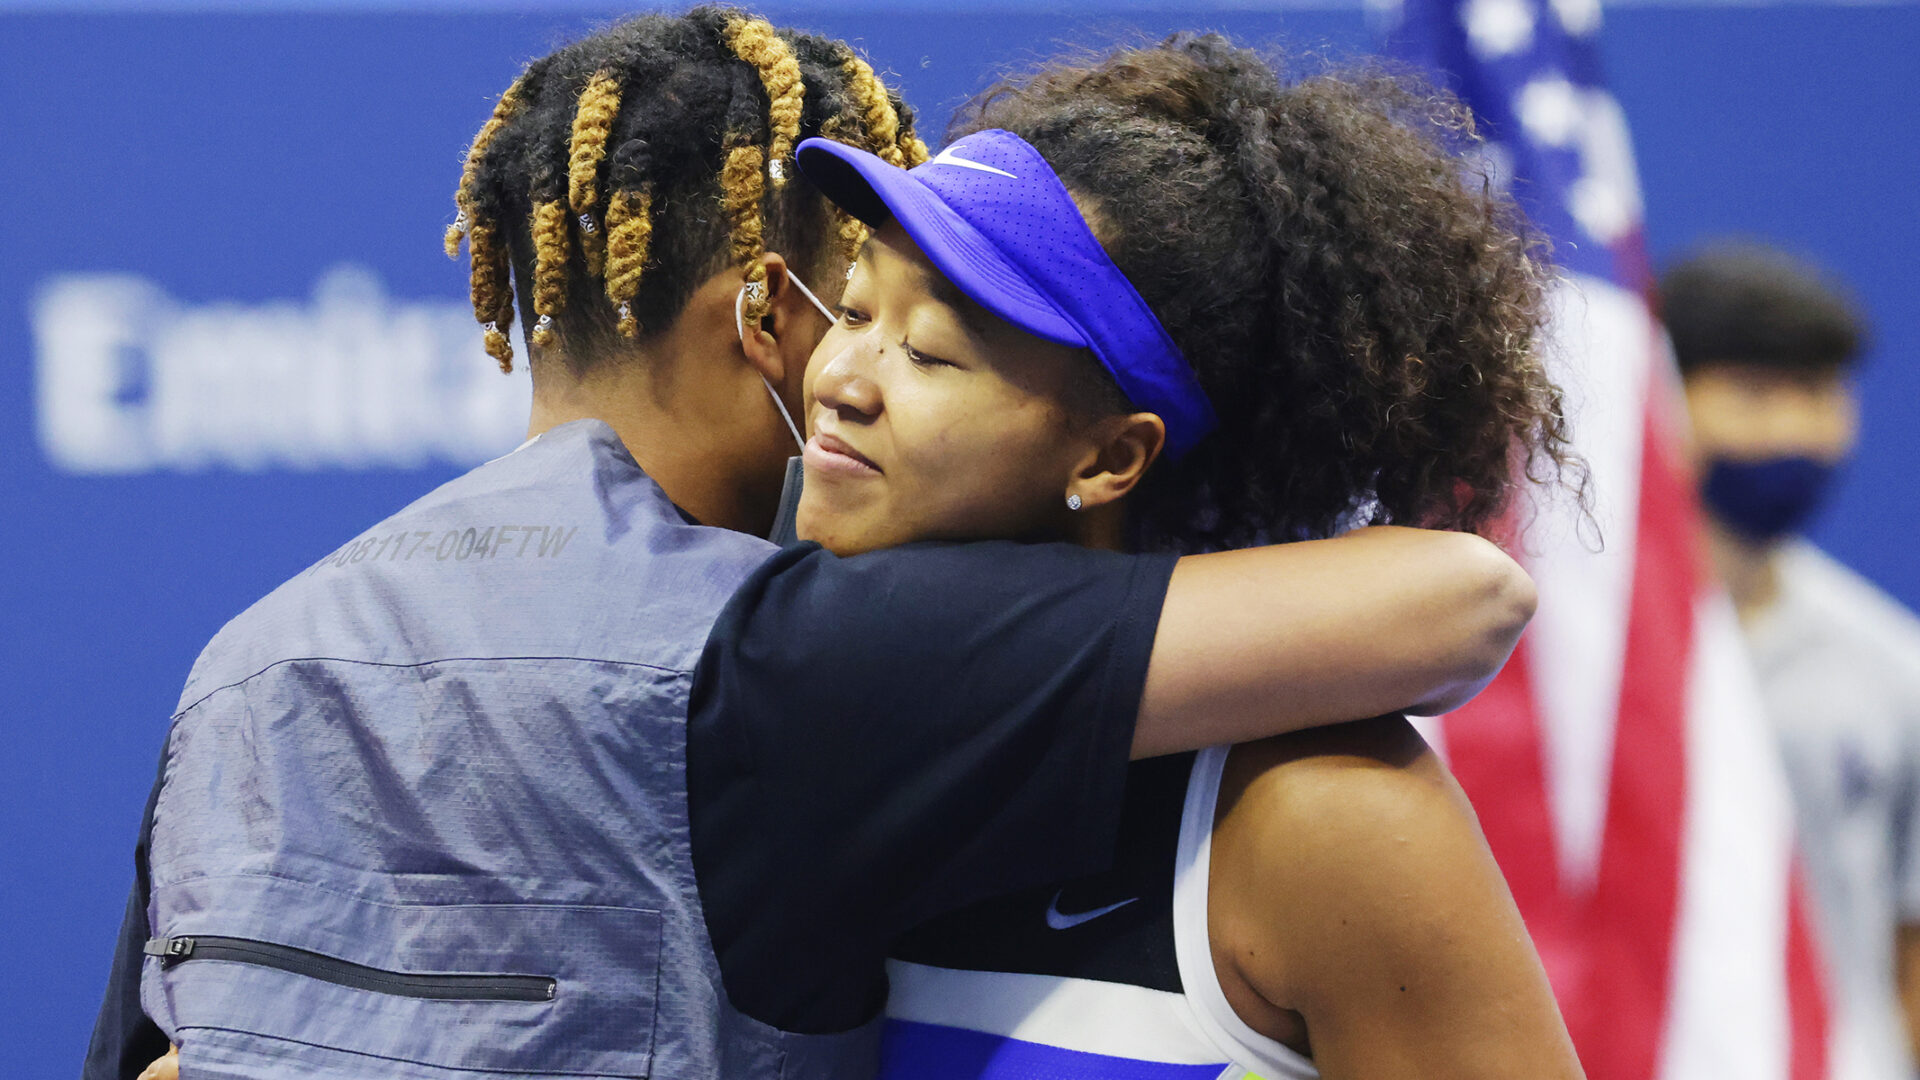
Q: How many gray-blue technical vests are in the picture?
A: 1